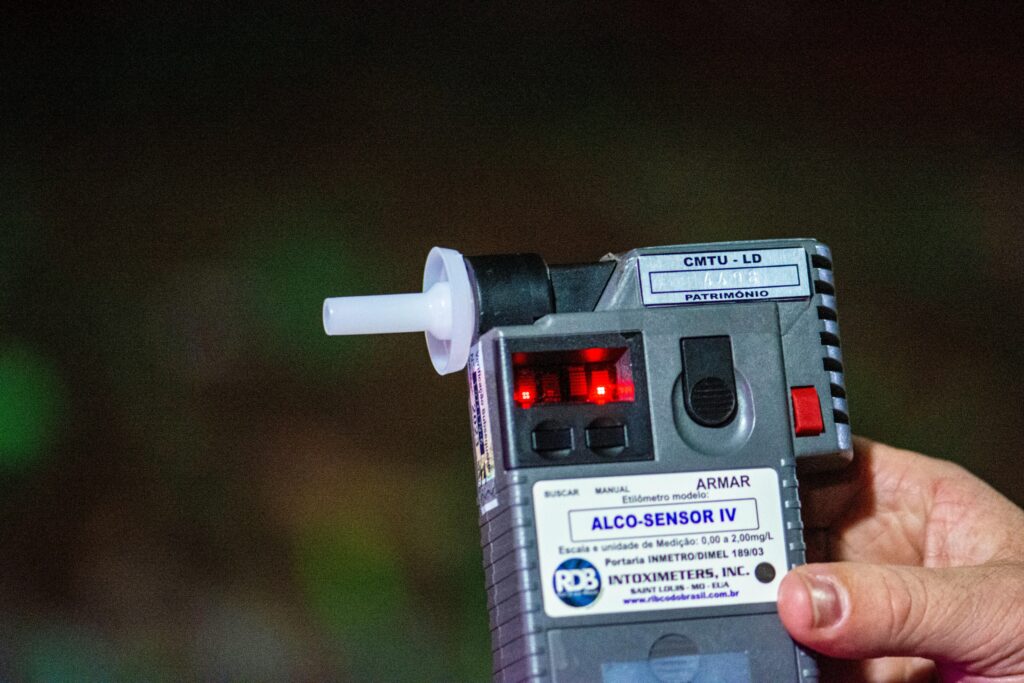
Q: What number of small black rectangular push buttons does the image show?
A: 2